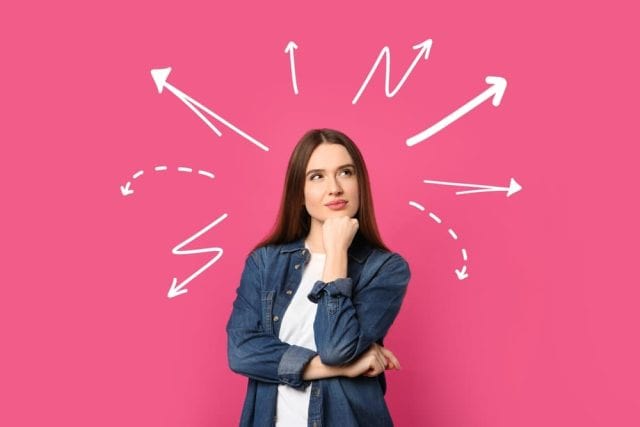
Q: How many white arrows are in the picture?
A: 8